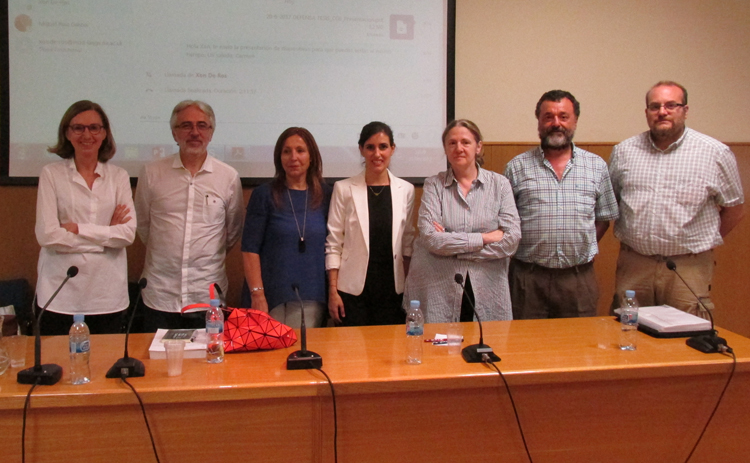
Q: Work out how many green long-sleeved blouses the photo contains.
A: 0